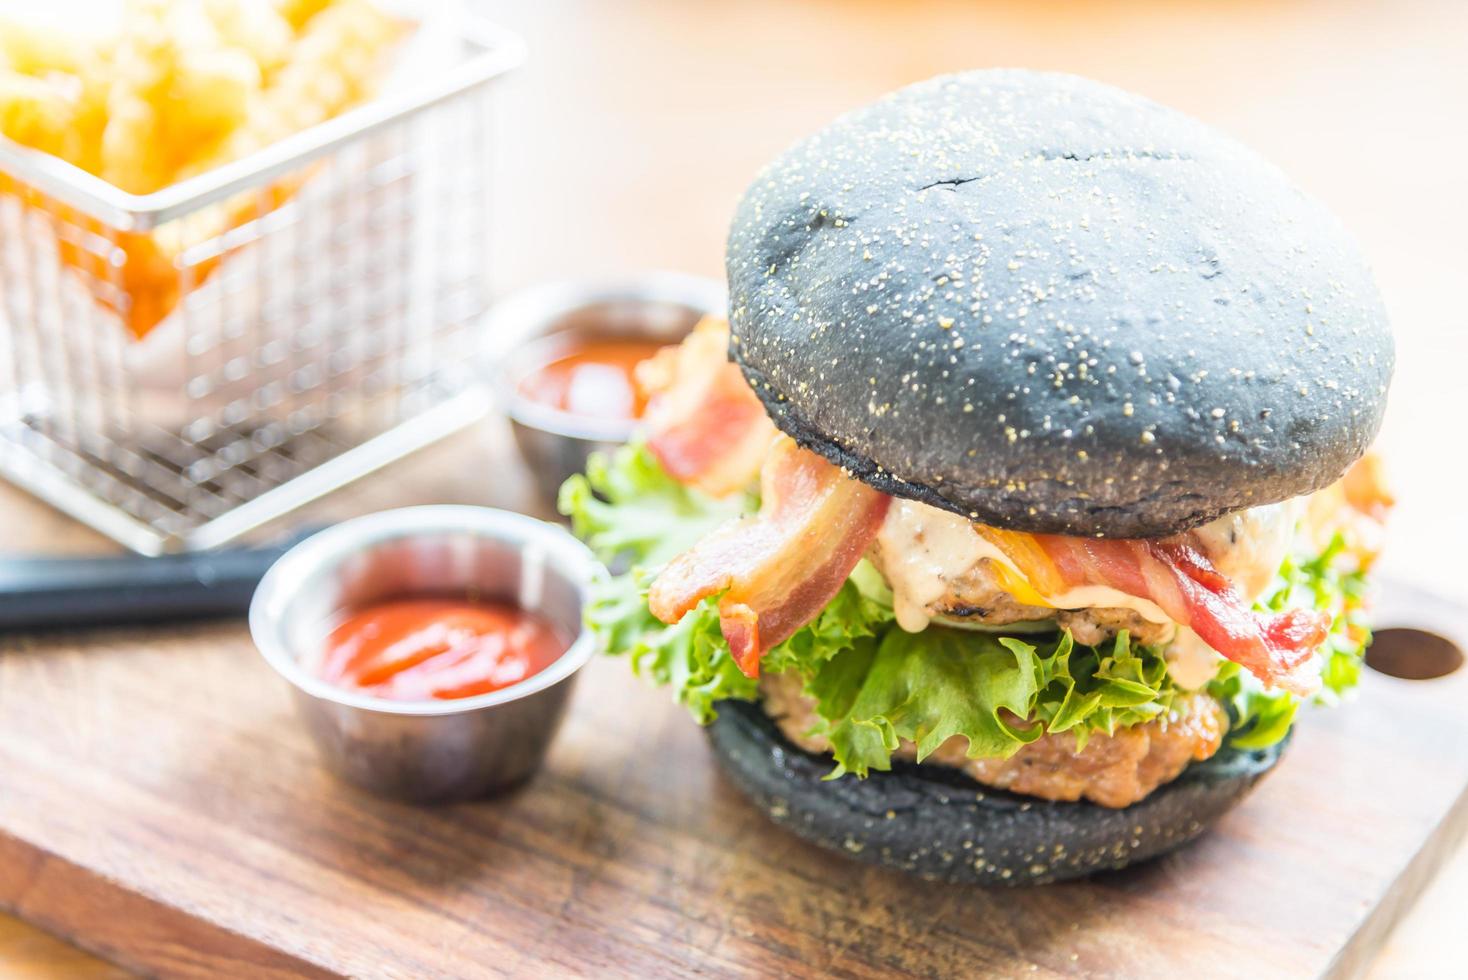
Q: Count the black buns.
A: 2